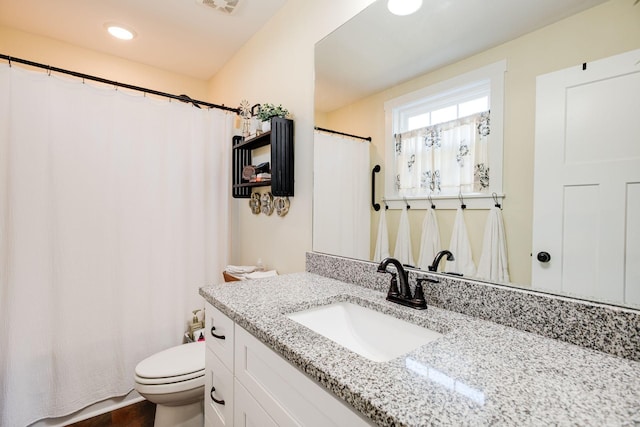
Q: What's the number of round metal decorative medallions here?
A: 3